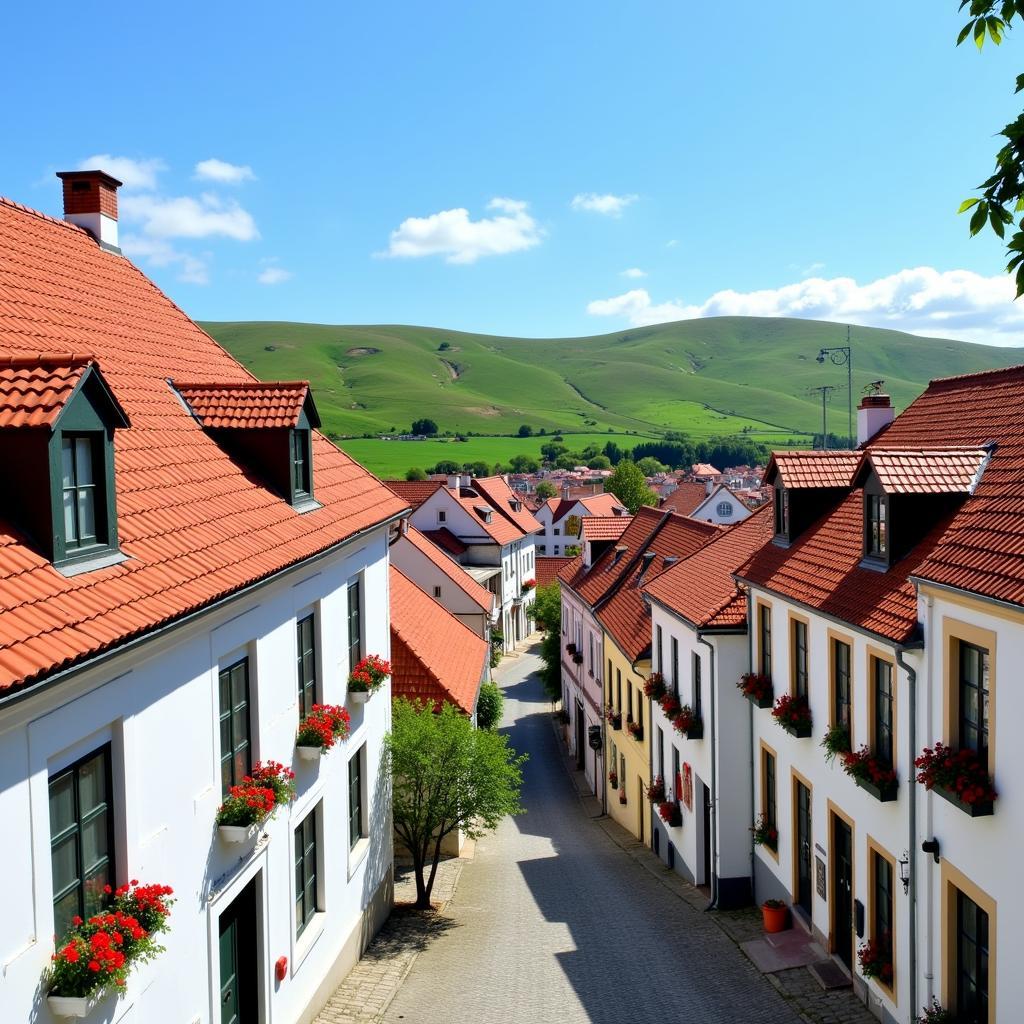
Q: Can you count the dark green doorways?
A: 1